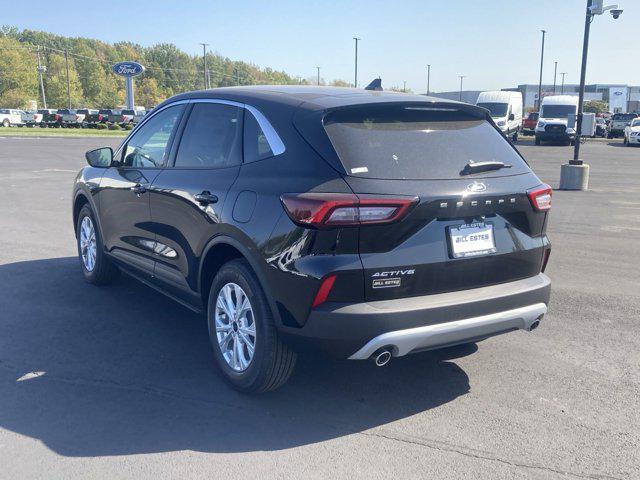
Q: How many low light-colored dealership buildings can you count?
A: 1